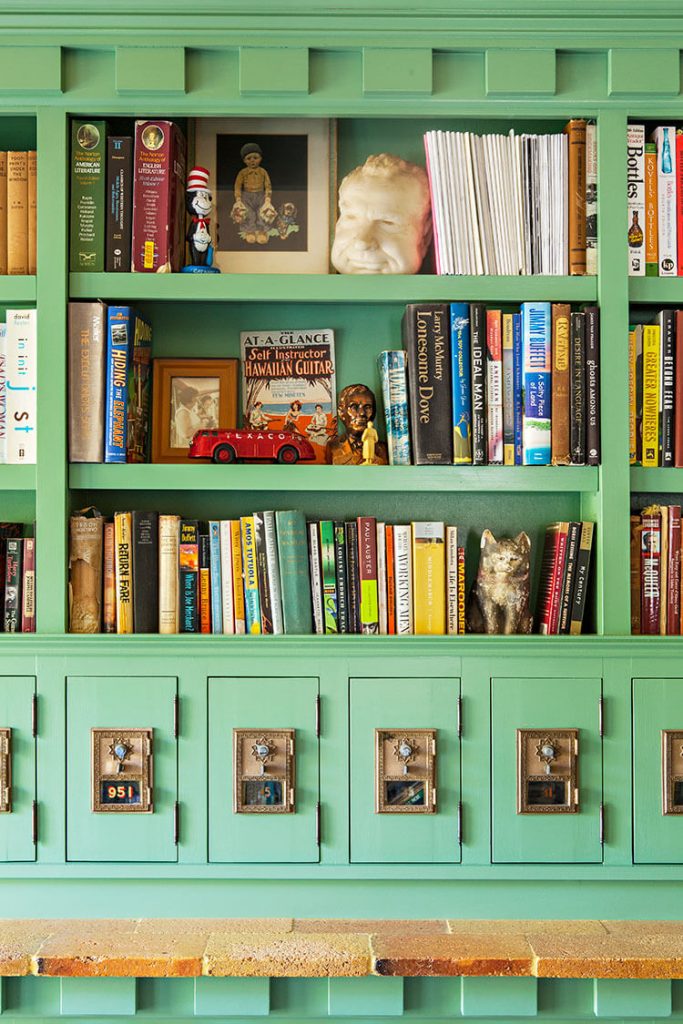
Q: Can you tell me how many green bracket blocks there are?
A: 11